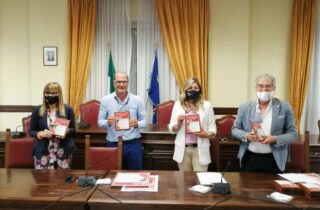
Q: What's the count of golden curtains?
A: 3